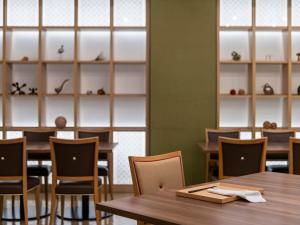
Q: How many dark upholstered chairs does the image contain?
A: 8